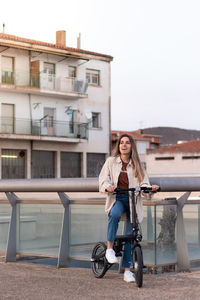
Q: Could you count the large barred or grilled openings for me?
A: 4